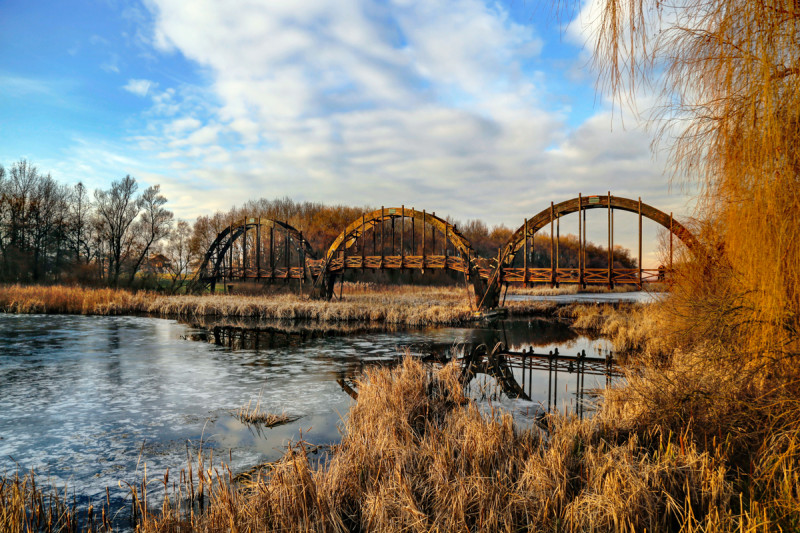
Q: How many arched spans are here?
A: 3